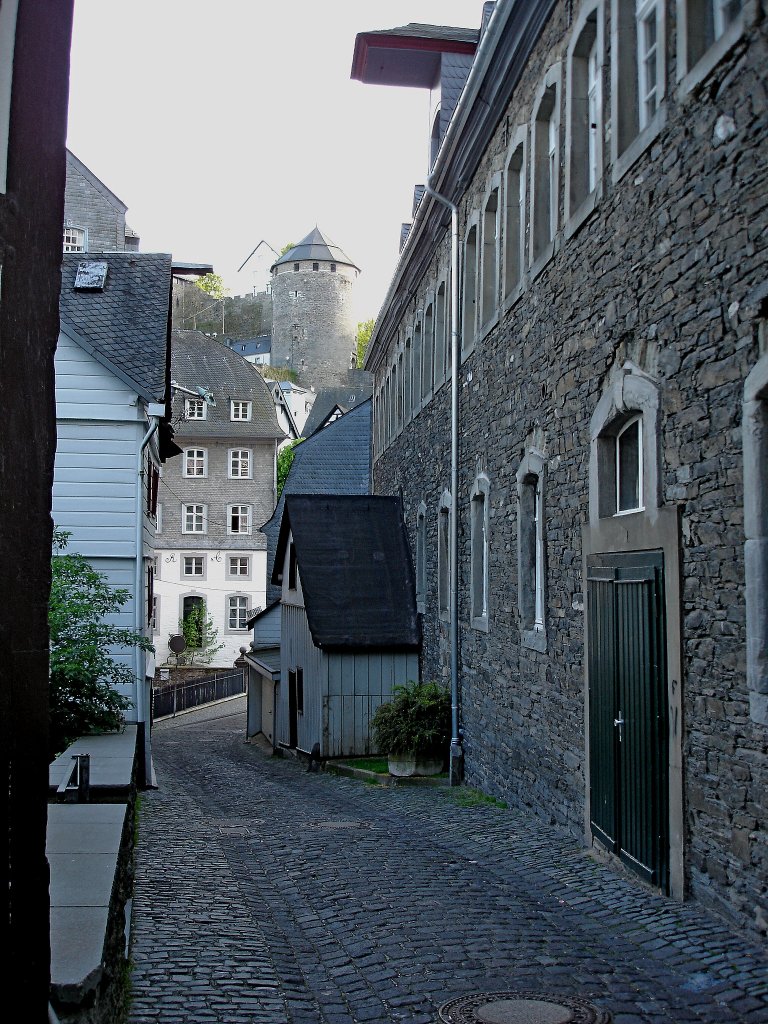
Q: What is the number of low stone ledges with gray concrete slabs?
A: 2